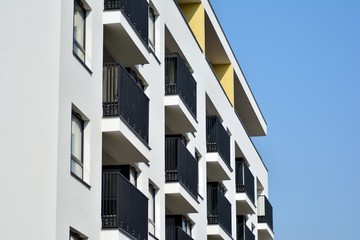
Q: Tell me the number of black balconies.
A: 11